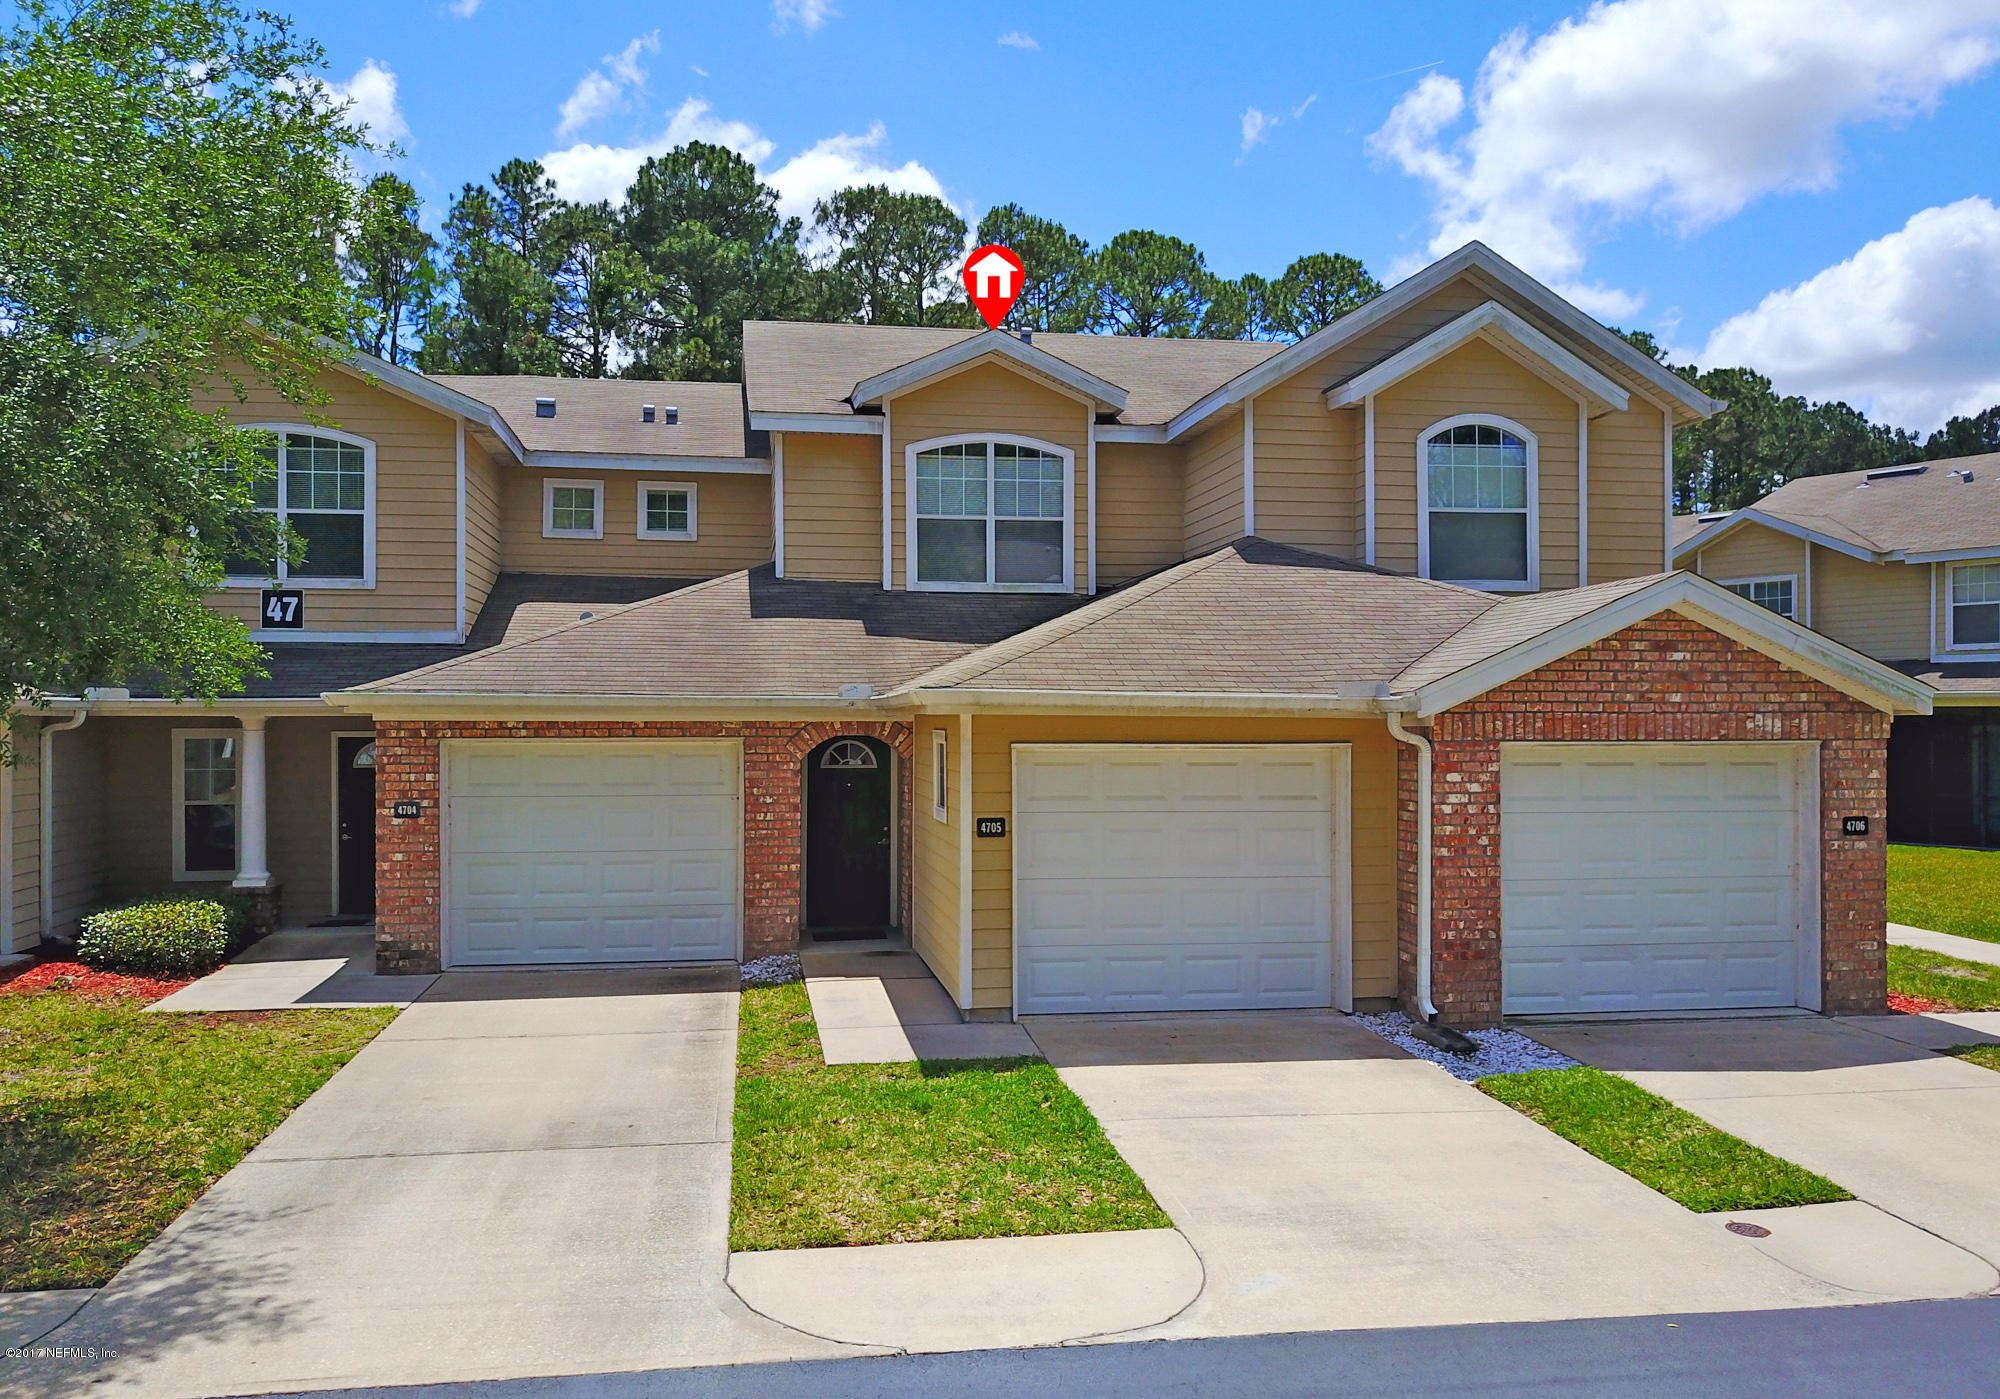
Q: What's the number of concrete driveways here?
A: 3